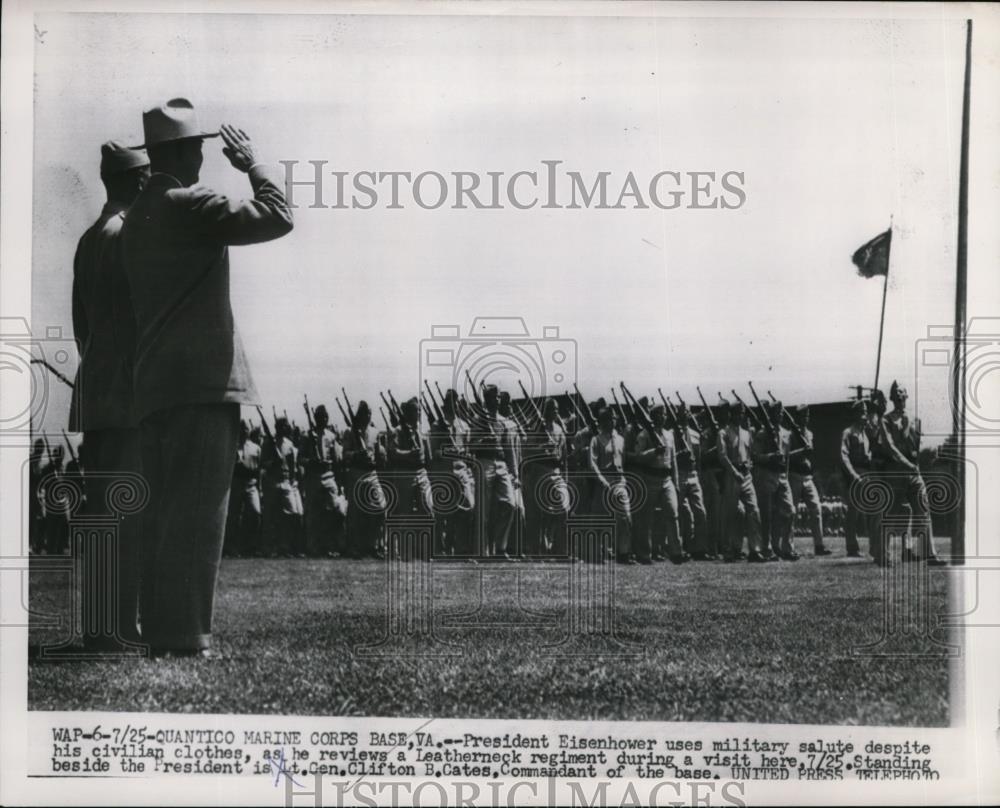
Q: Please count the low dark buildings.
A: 1